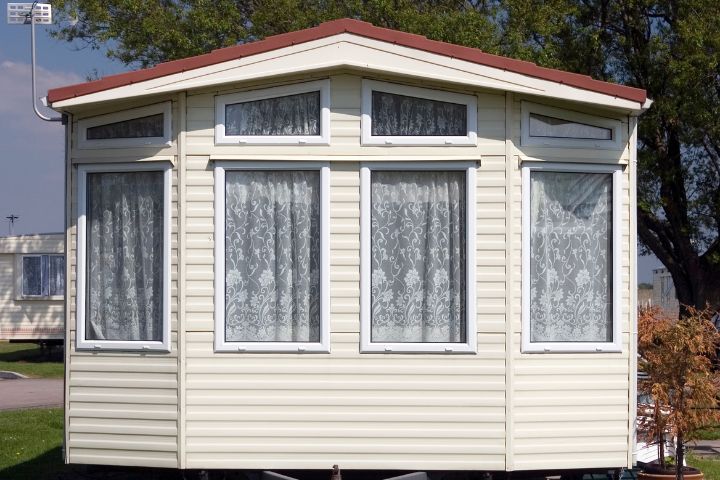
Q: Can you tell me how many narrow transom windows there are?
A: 4